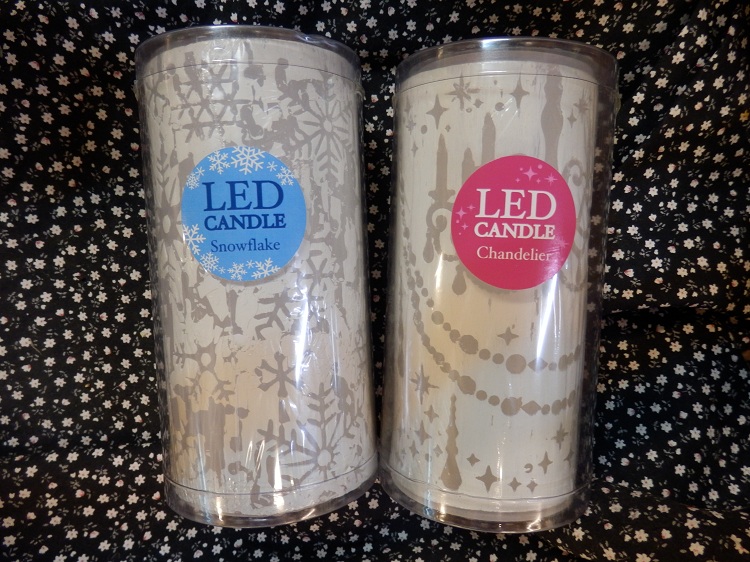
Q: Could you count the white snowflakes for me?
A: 12